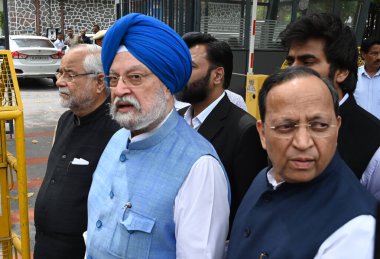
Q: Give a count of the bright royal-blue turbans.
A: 1